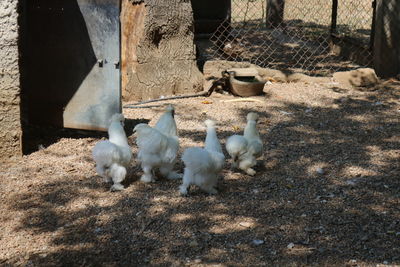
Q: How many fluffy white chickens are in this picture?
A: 4